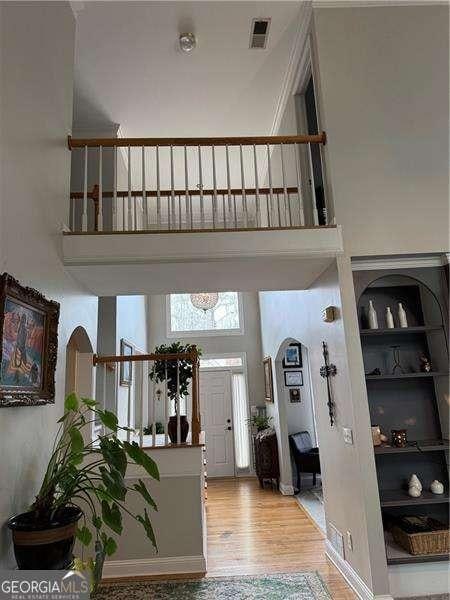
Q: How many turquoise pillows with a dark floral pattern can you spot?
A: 0